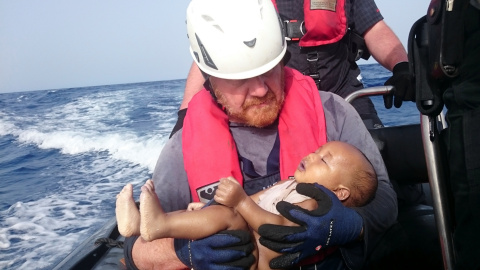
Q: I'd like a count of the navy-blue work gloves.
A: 2